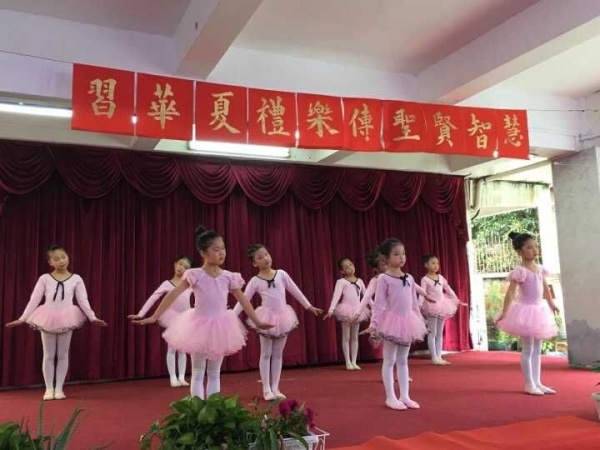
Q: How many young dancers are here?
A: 9